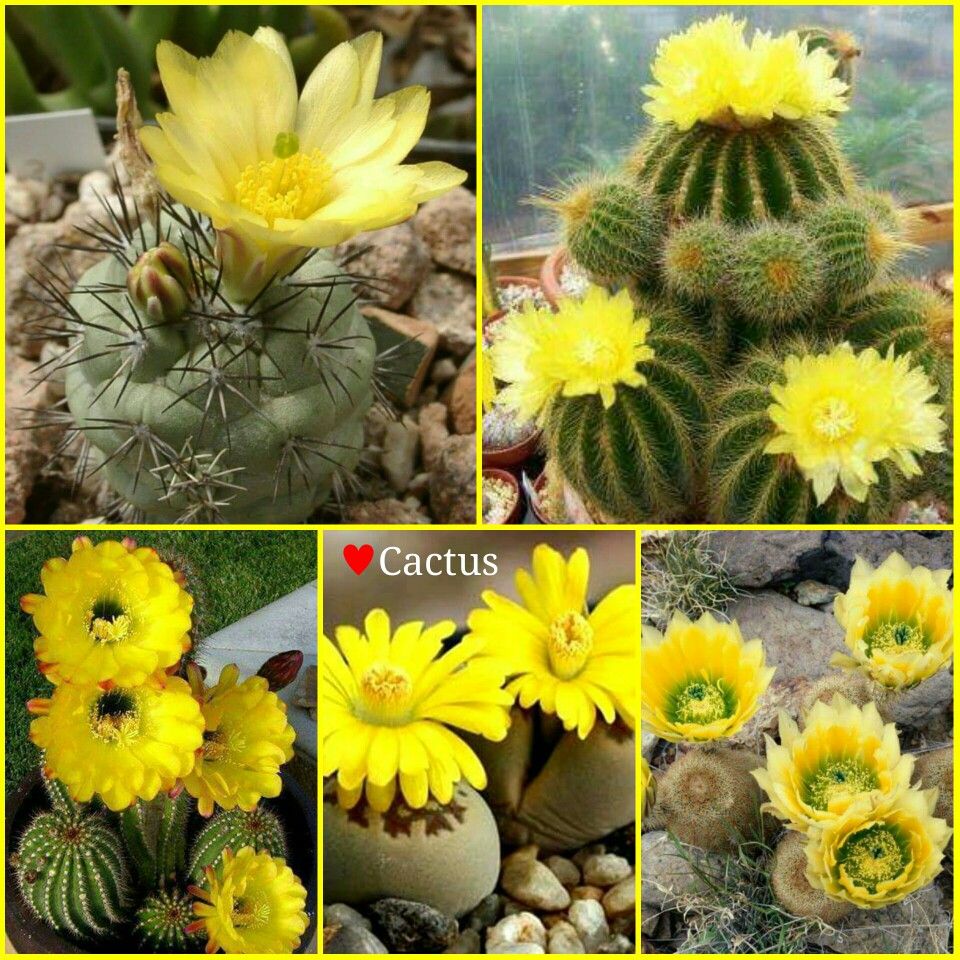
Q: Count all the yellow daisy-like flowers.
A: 2